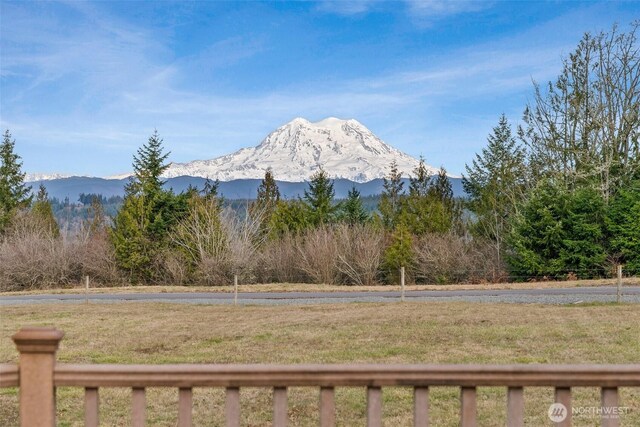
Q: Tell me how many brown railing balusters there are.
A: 12